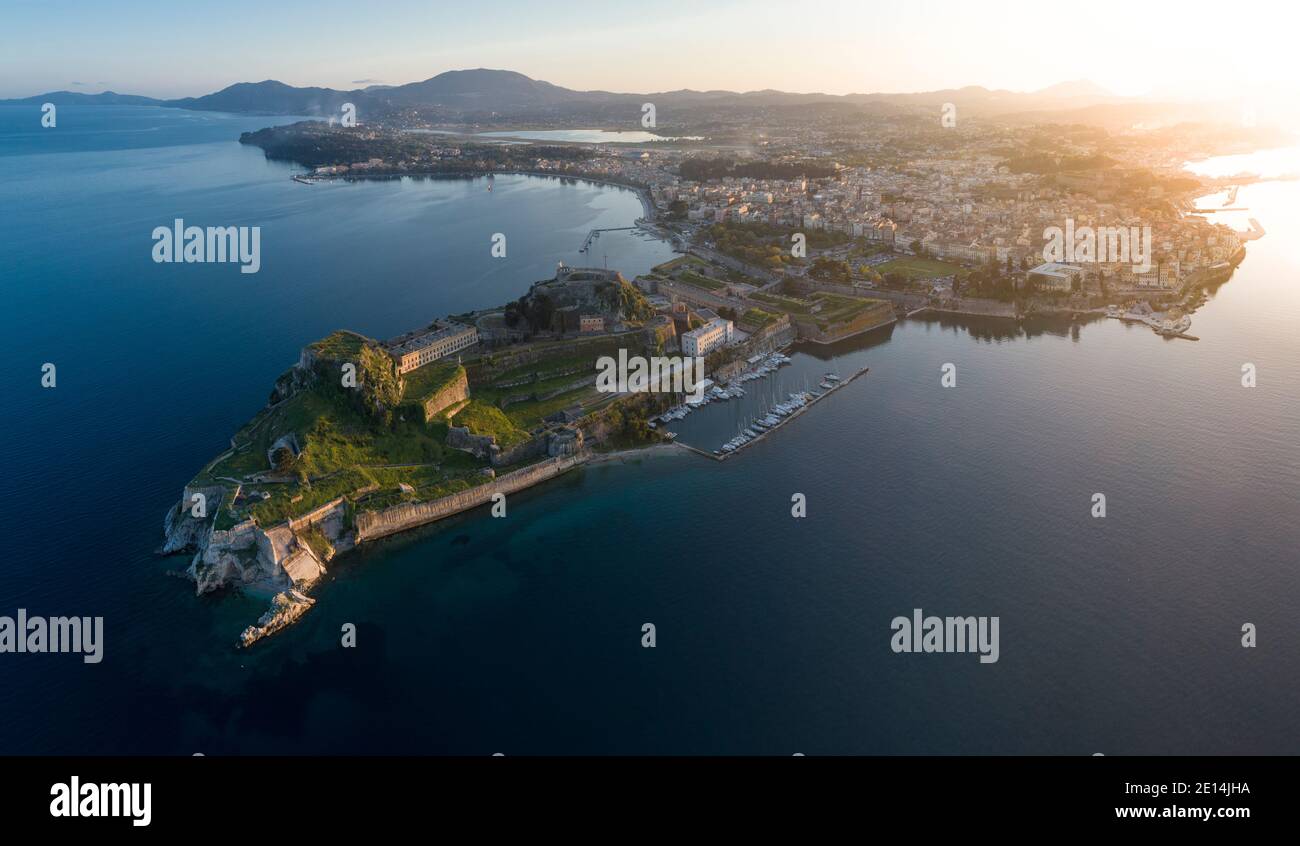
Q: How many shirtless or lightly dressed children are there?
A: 0